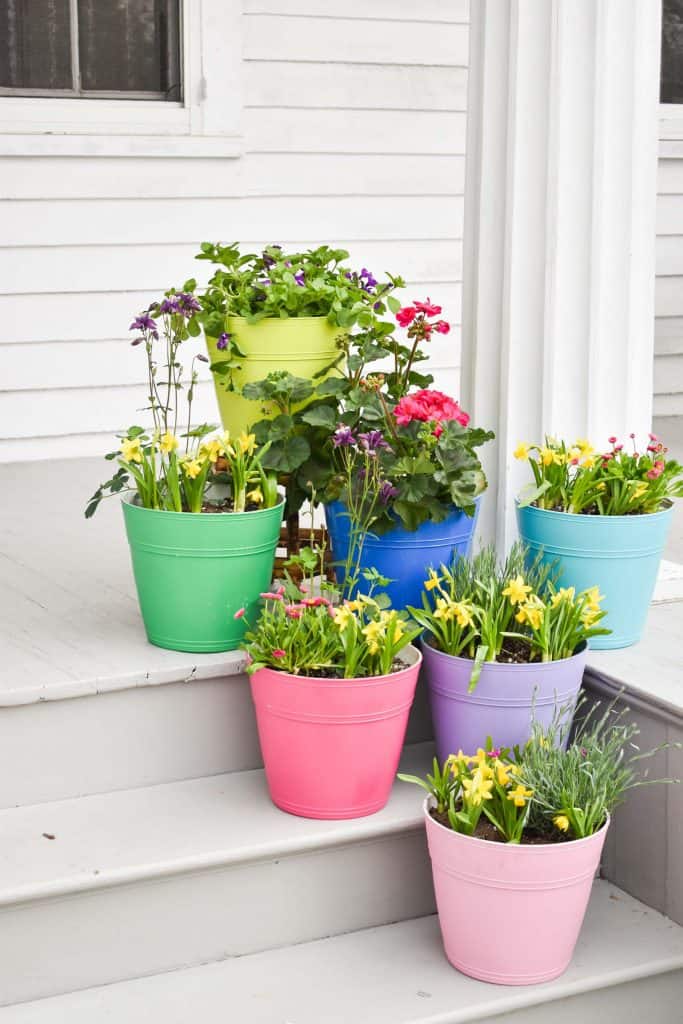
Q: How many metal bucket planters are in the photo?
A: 7